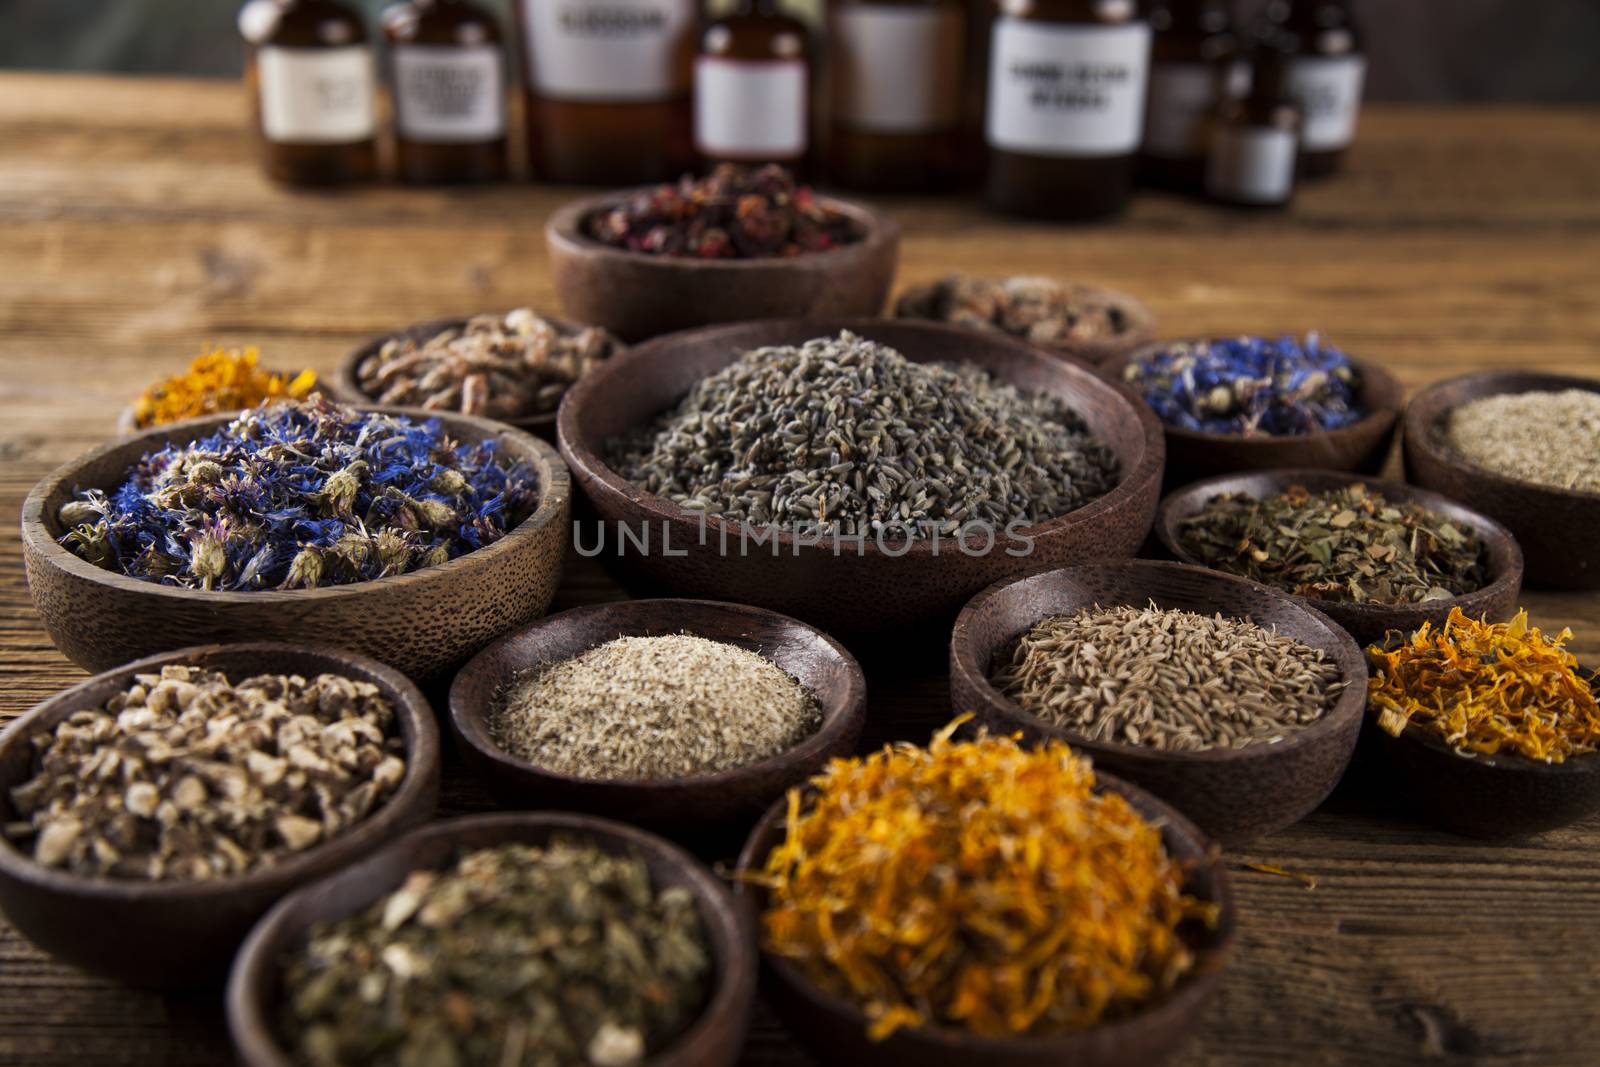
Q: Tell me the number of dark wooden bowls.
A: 15